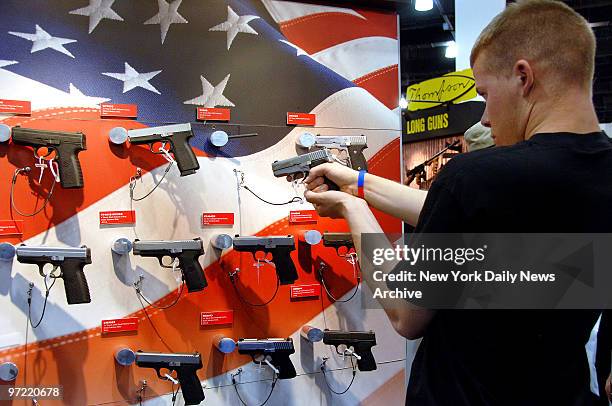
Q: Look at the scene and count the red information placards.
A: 11